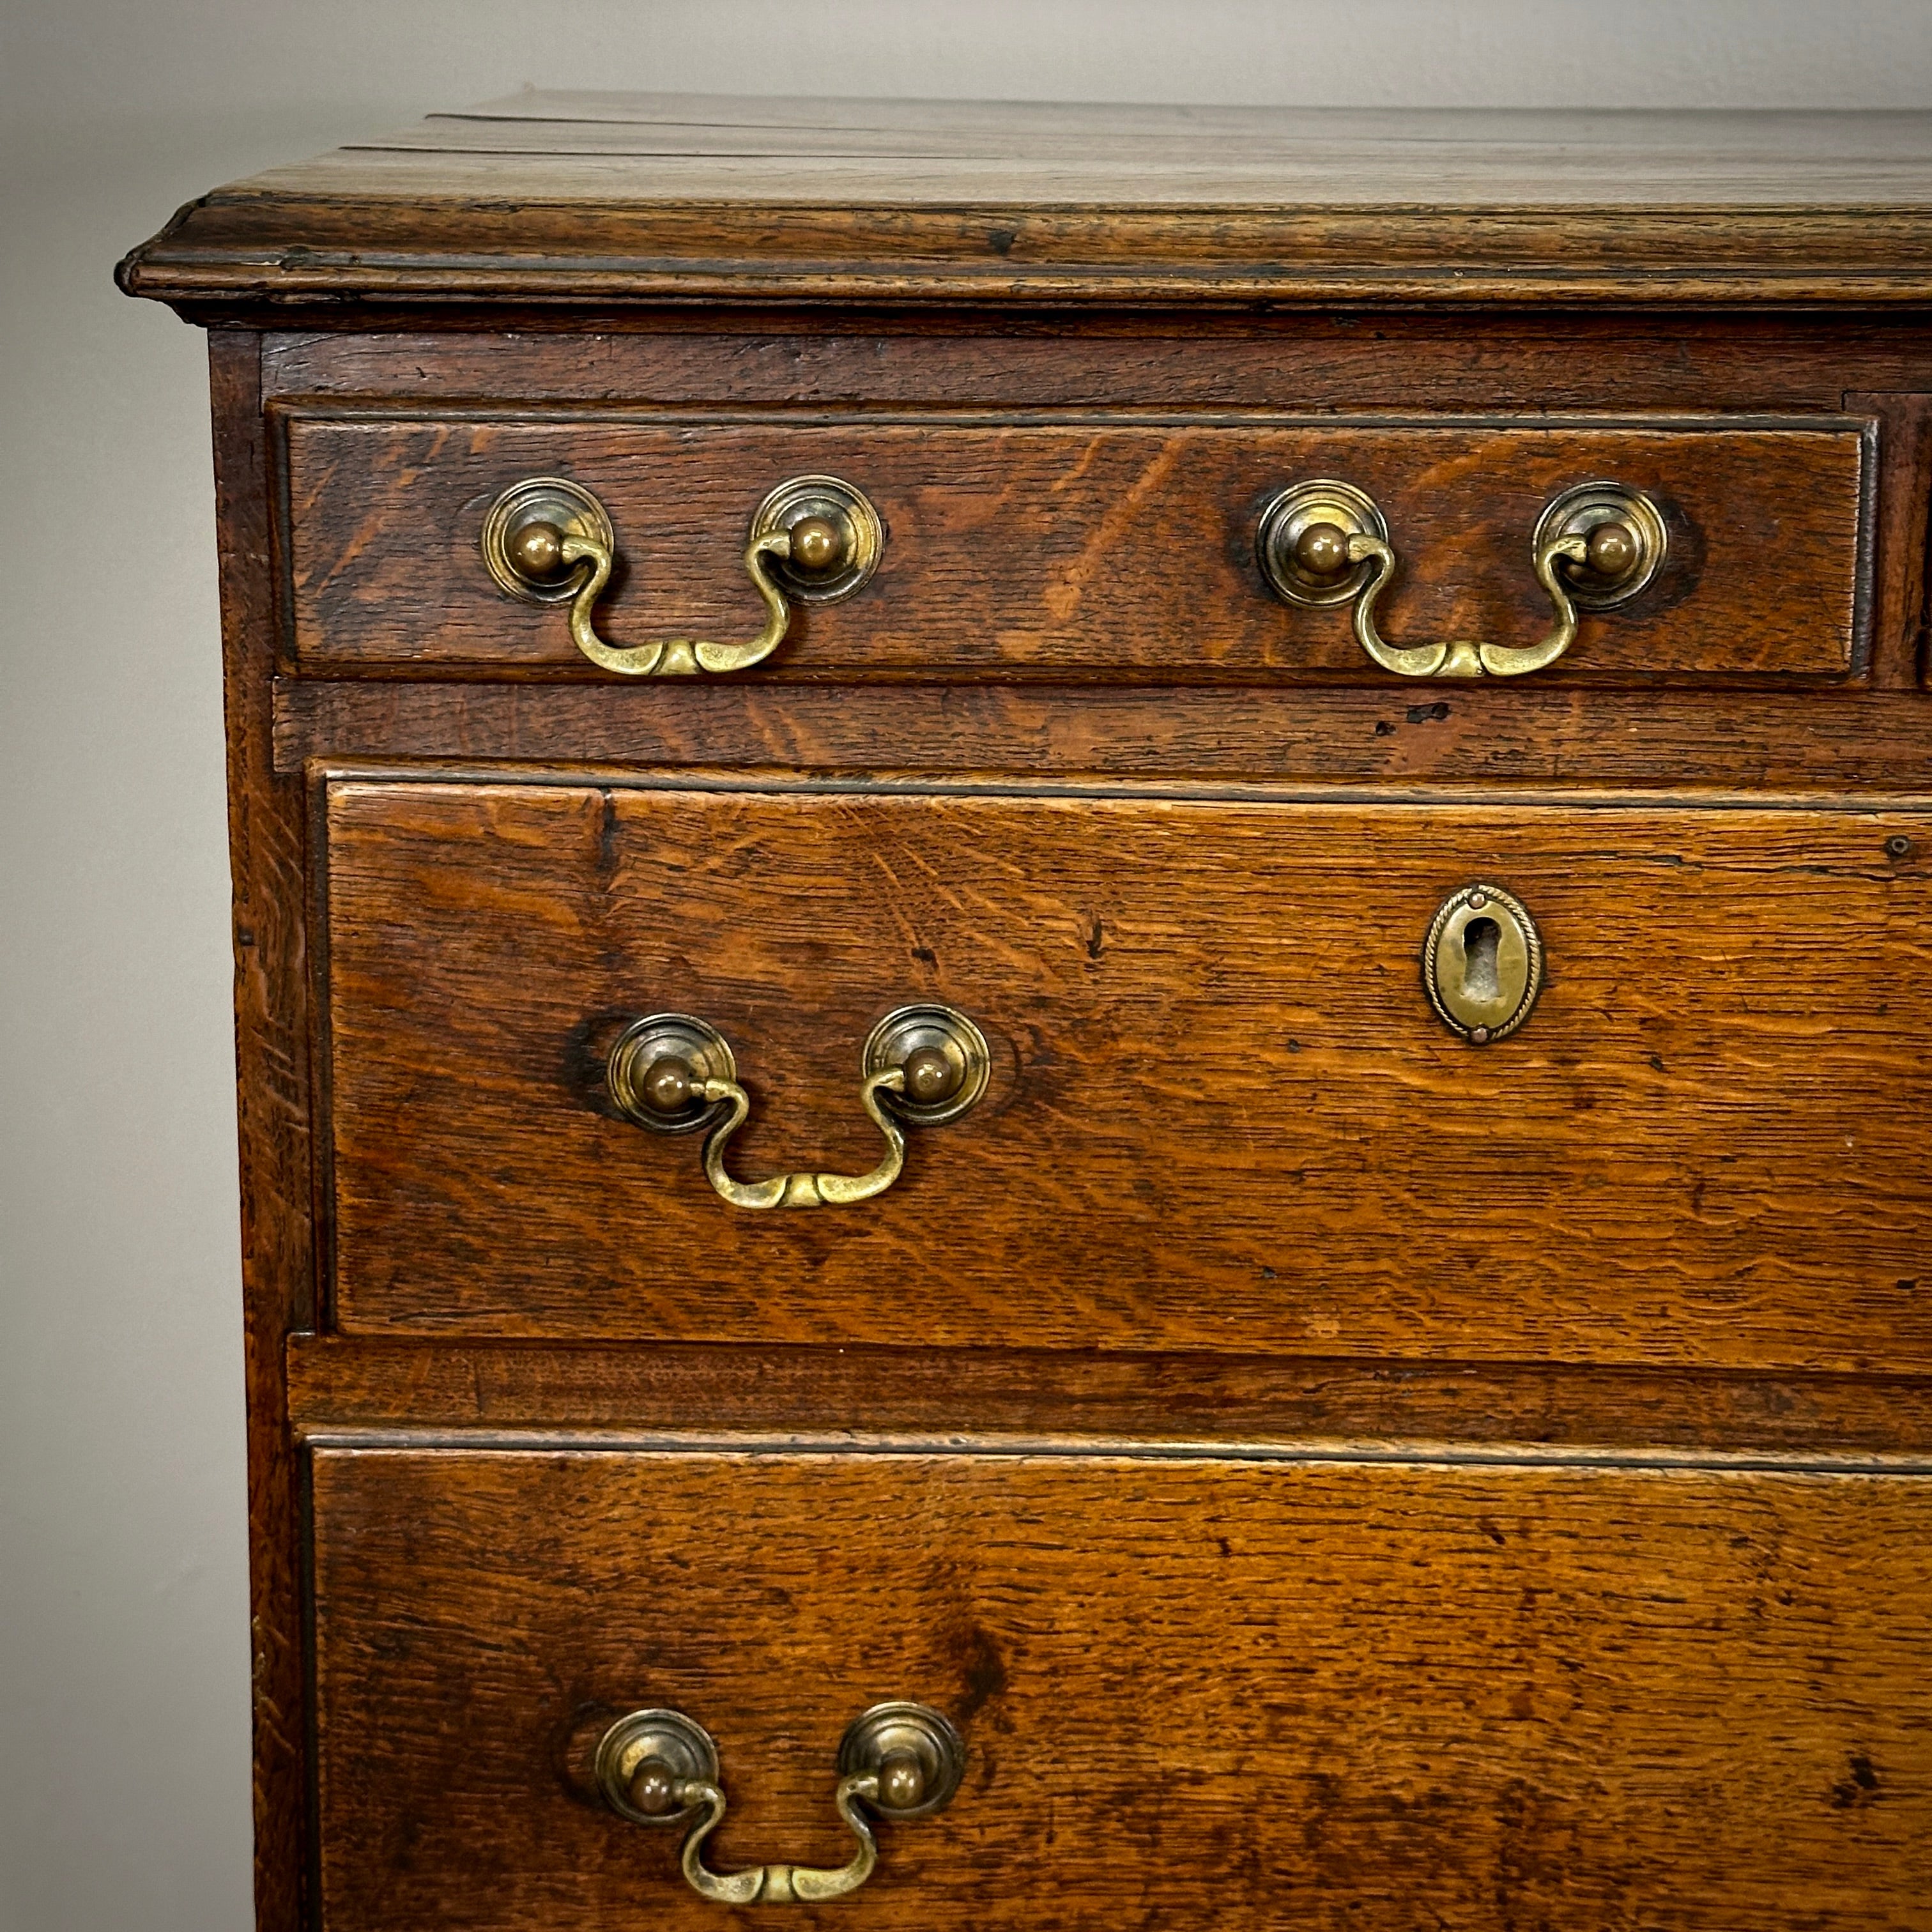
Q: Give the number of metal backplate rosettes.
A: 8